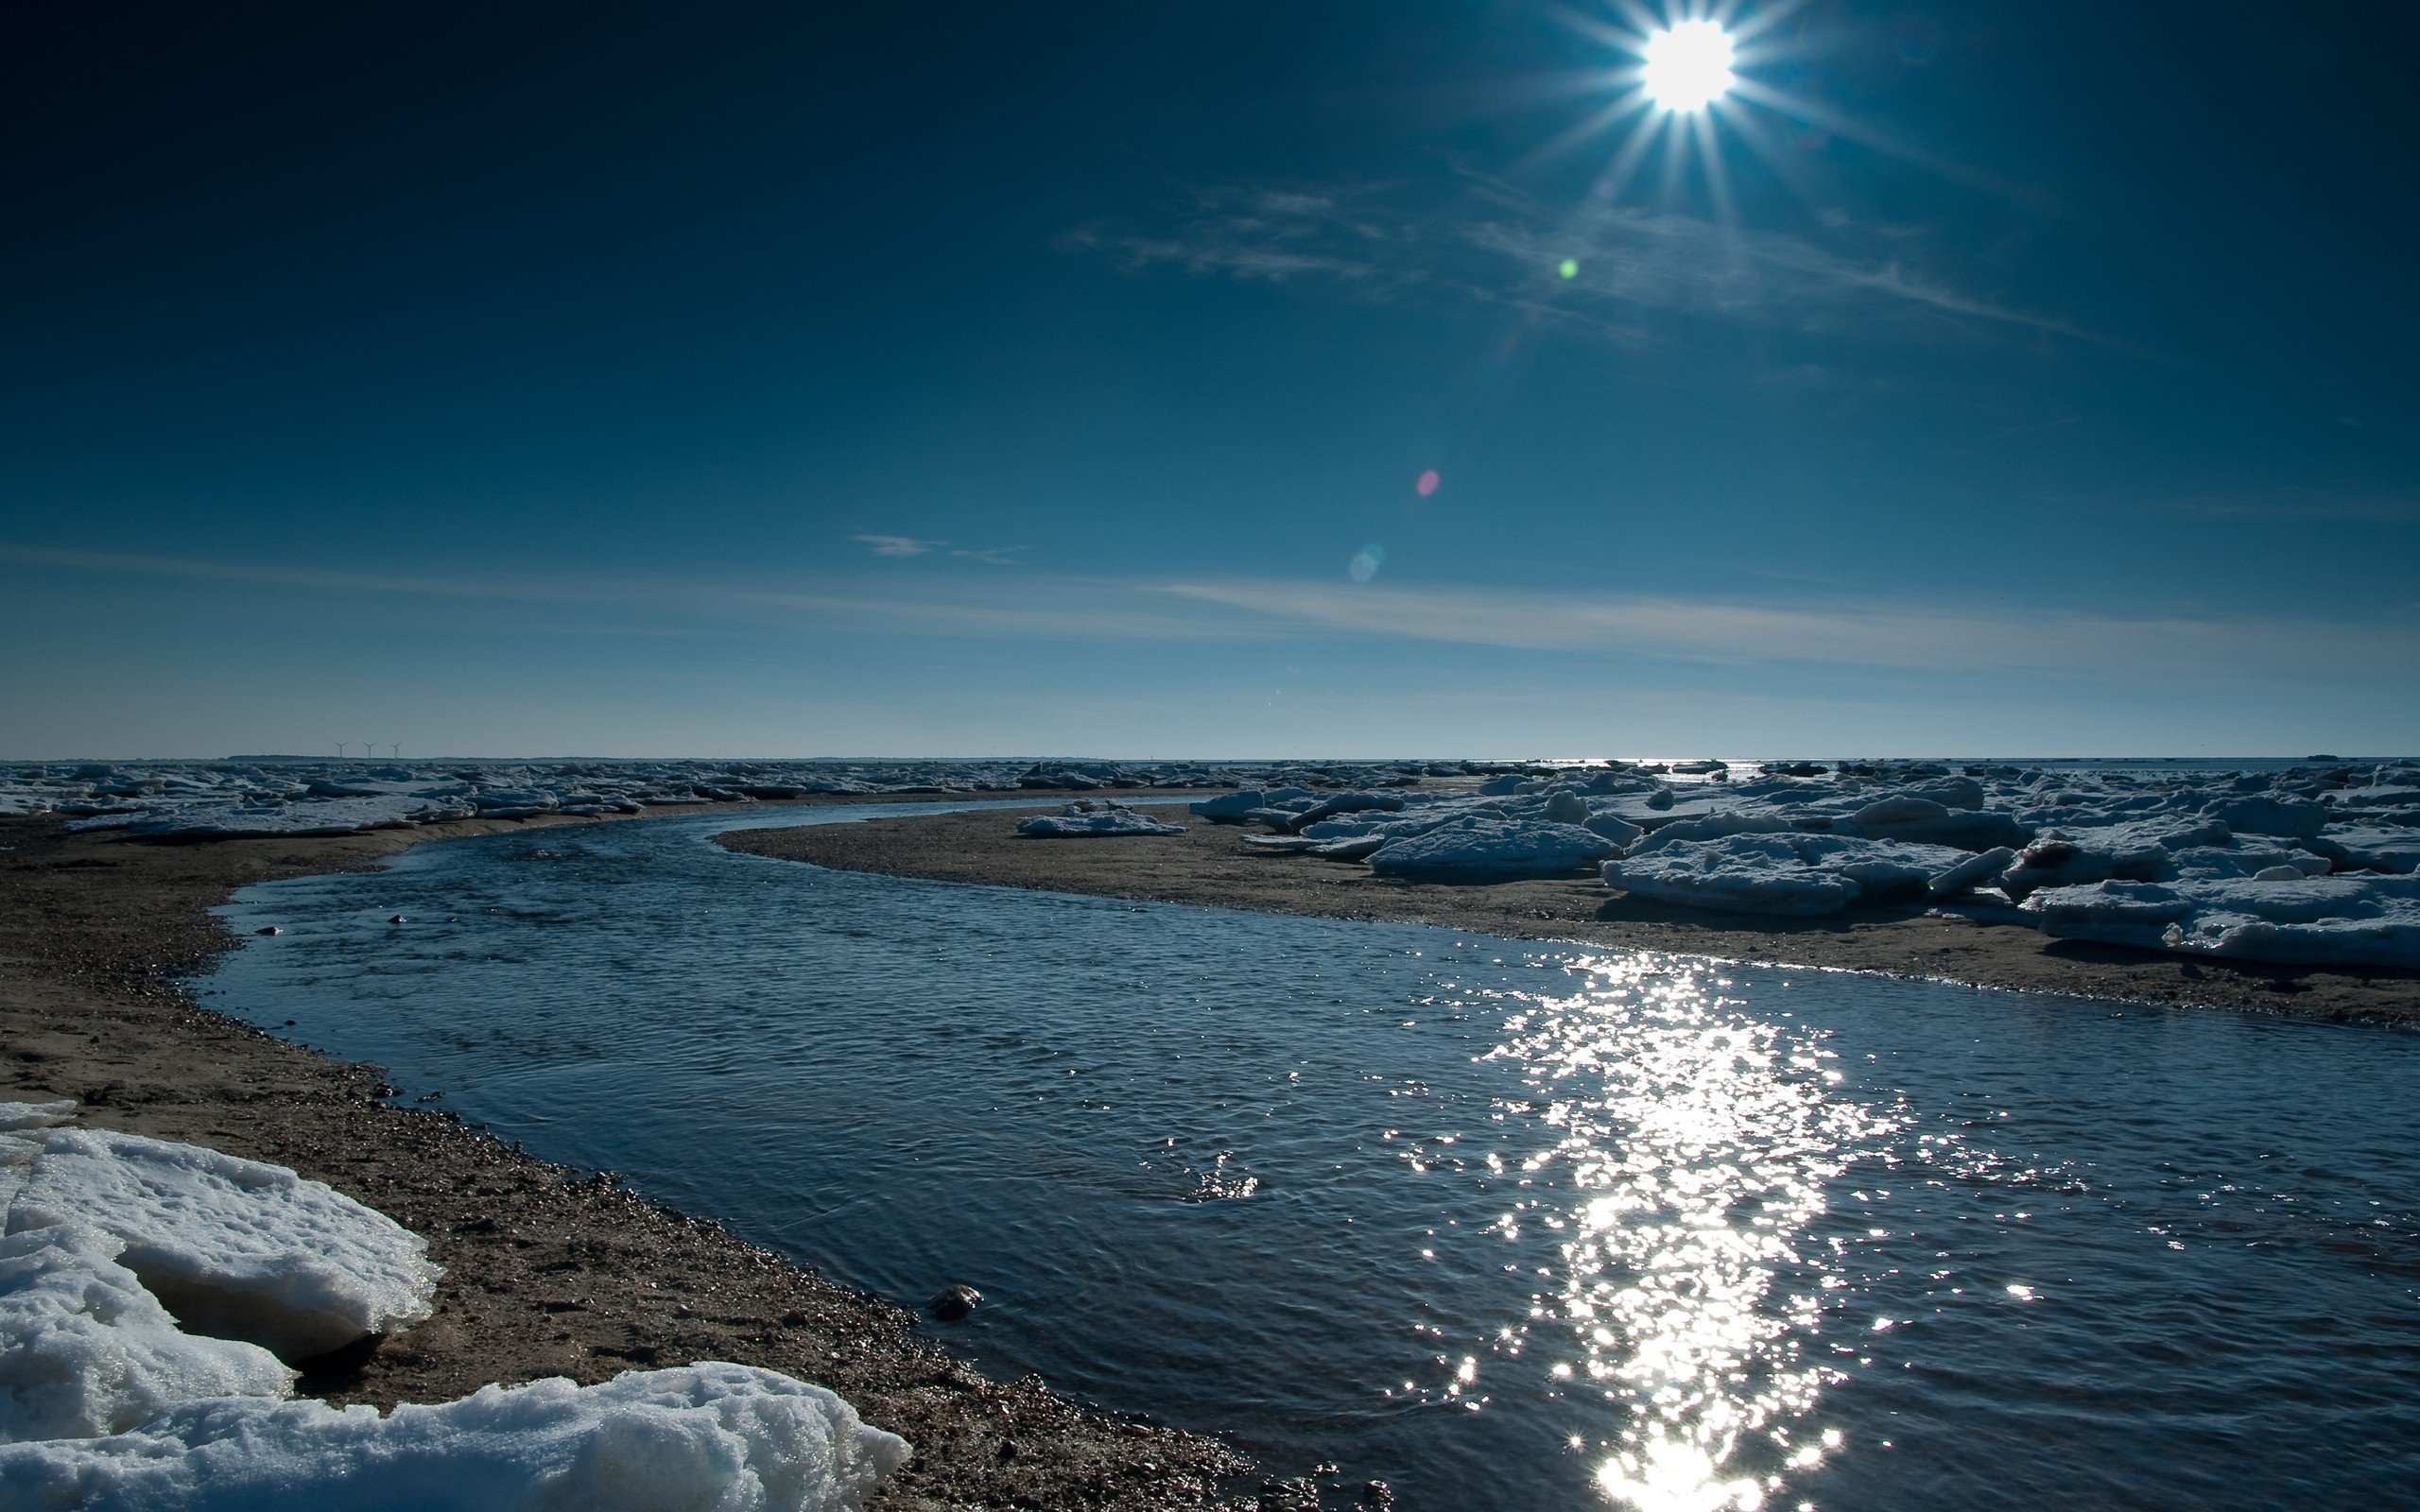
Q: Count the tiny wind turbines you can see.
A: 3